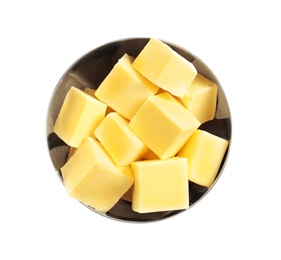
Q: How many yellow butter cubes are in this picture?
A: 9